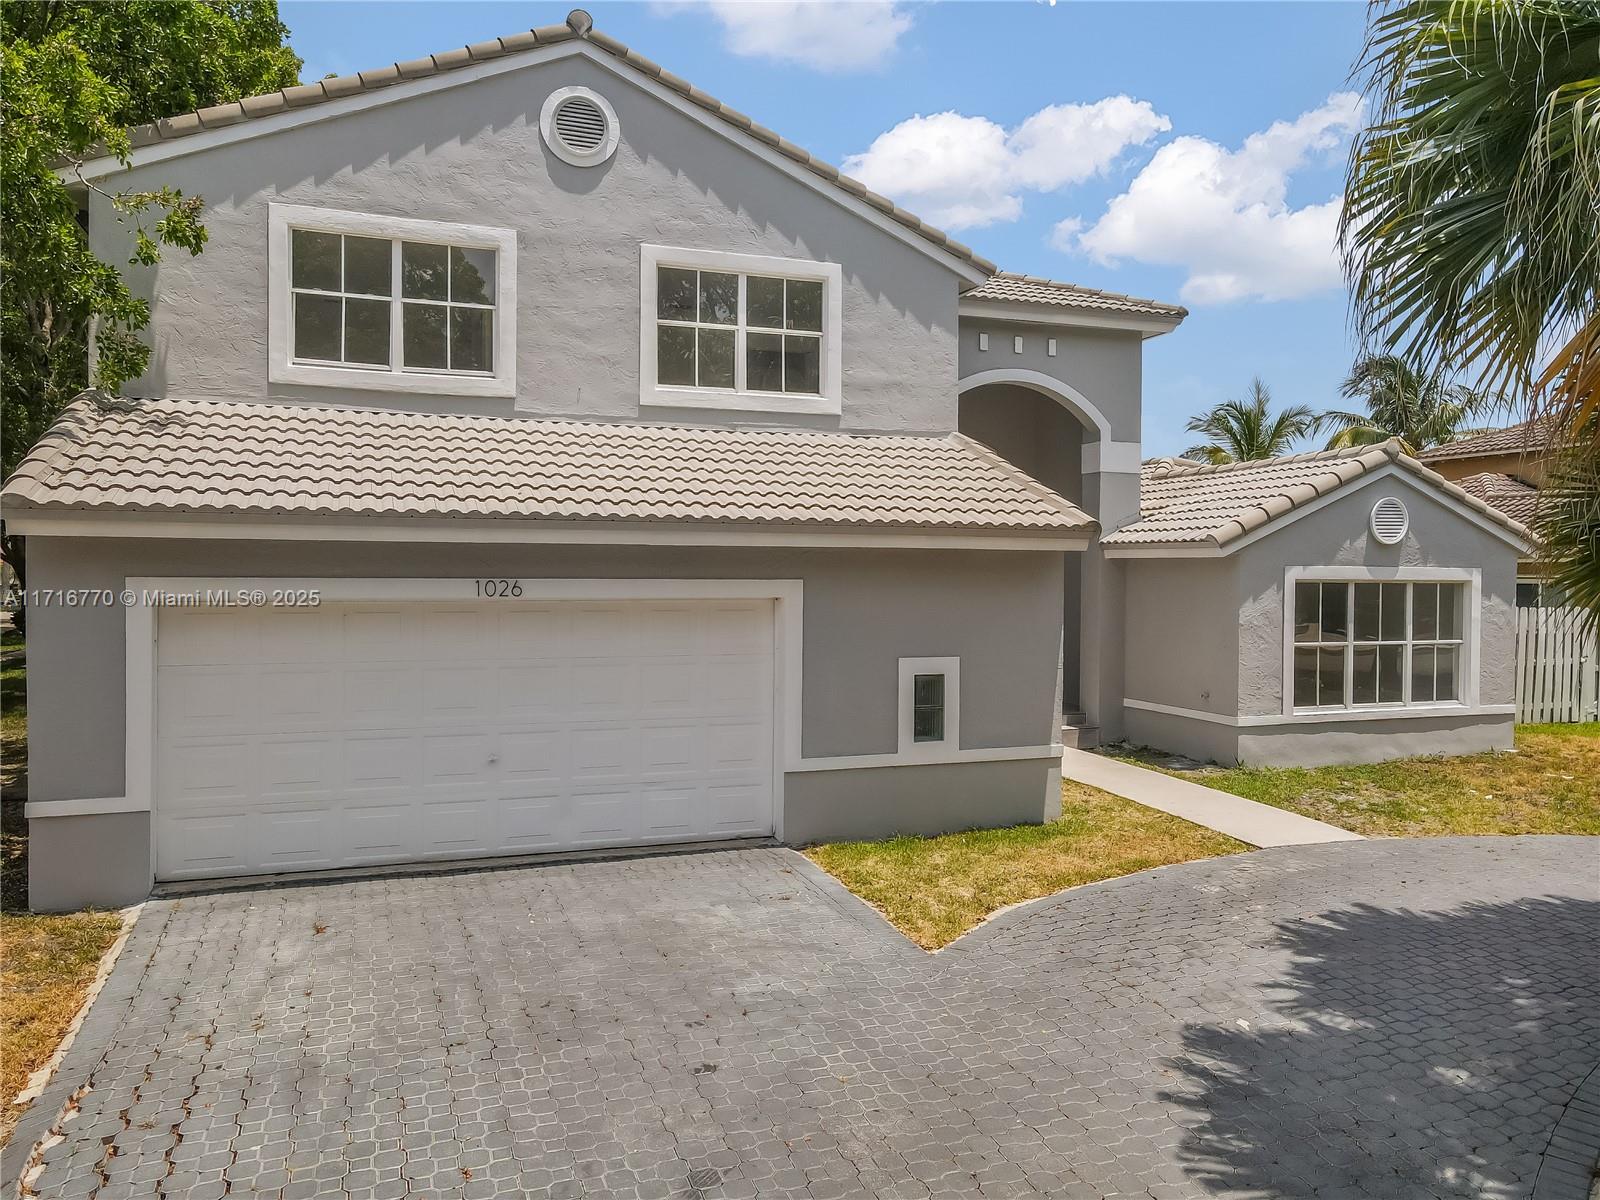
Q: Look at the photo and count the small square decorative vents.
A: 3